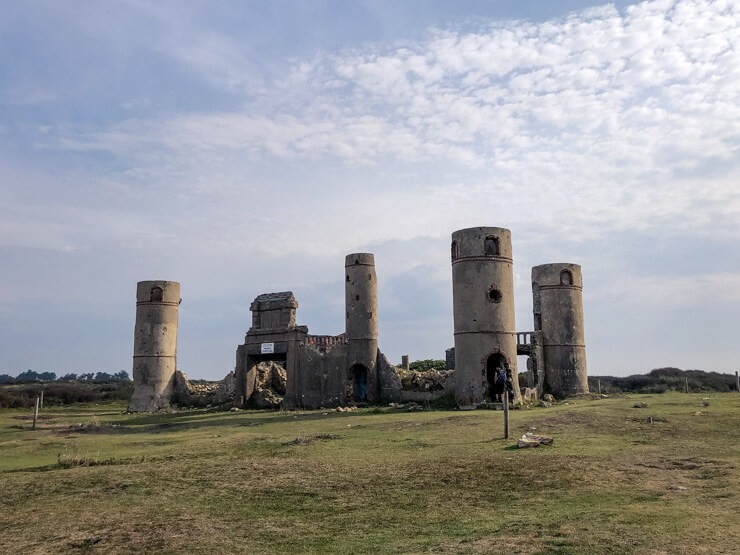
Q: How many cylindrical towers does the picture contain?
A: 4